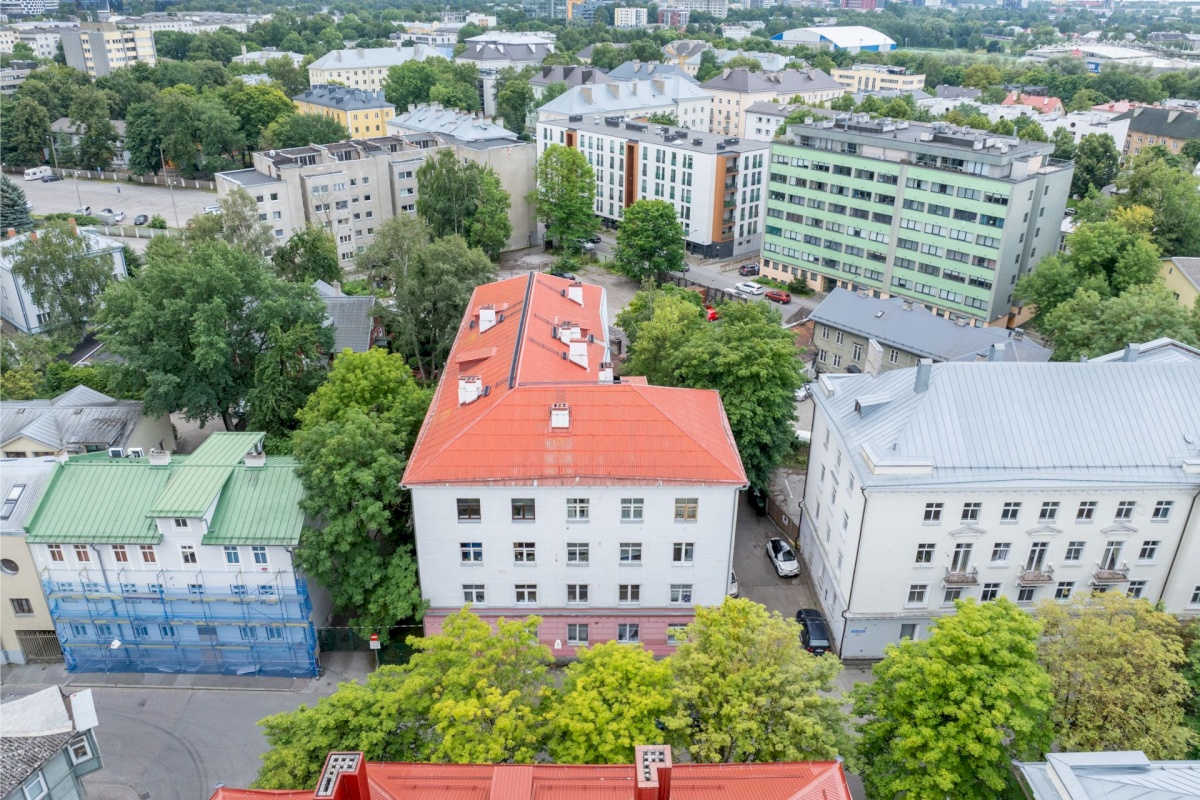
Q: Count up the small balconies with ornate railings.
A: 3